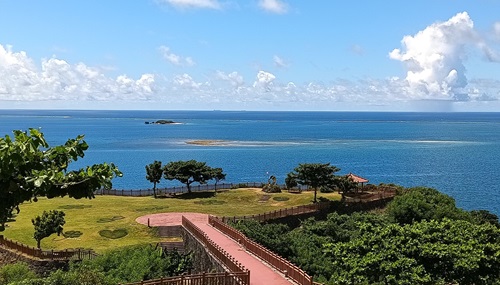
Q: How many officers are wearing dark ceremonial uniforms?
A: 0